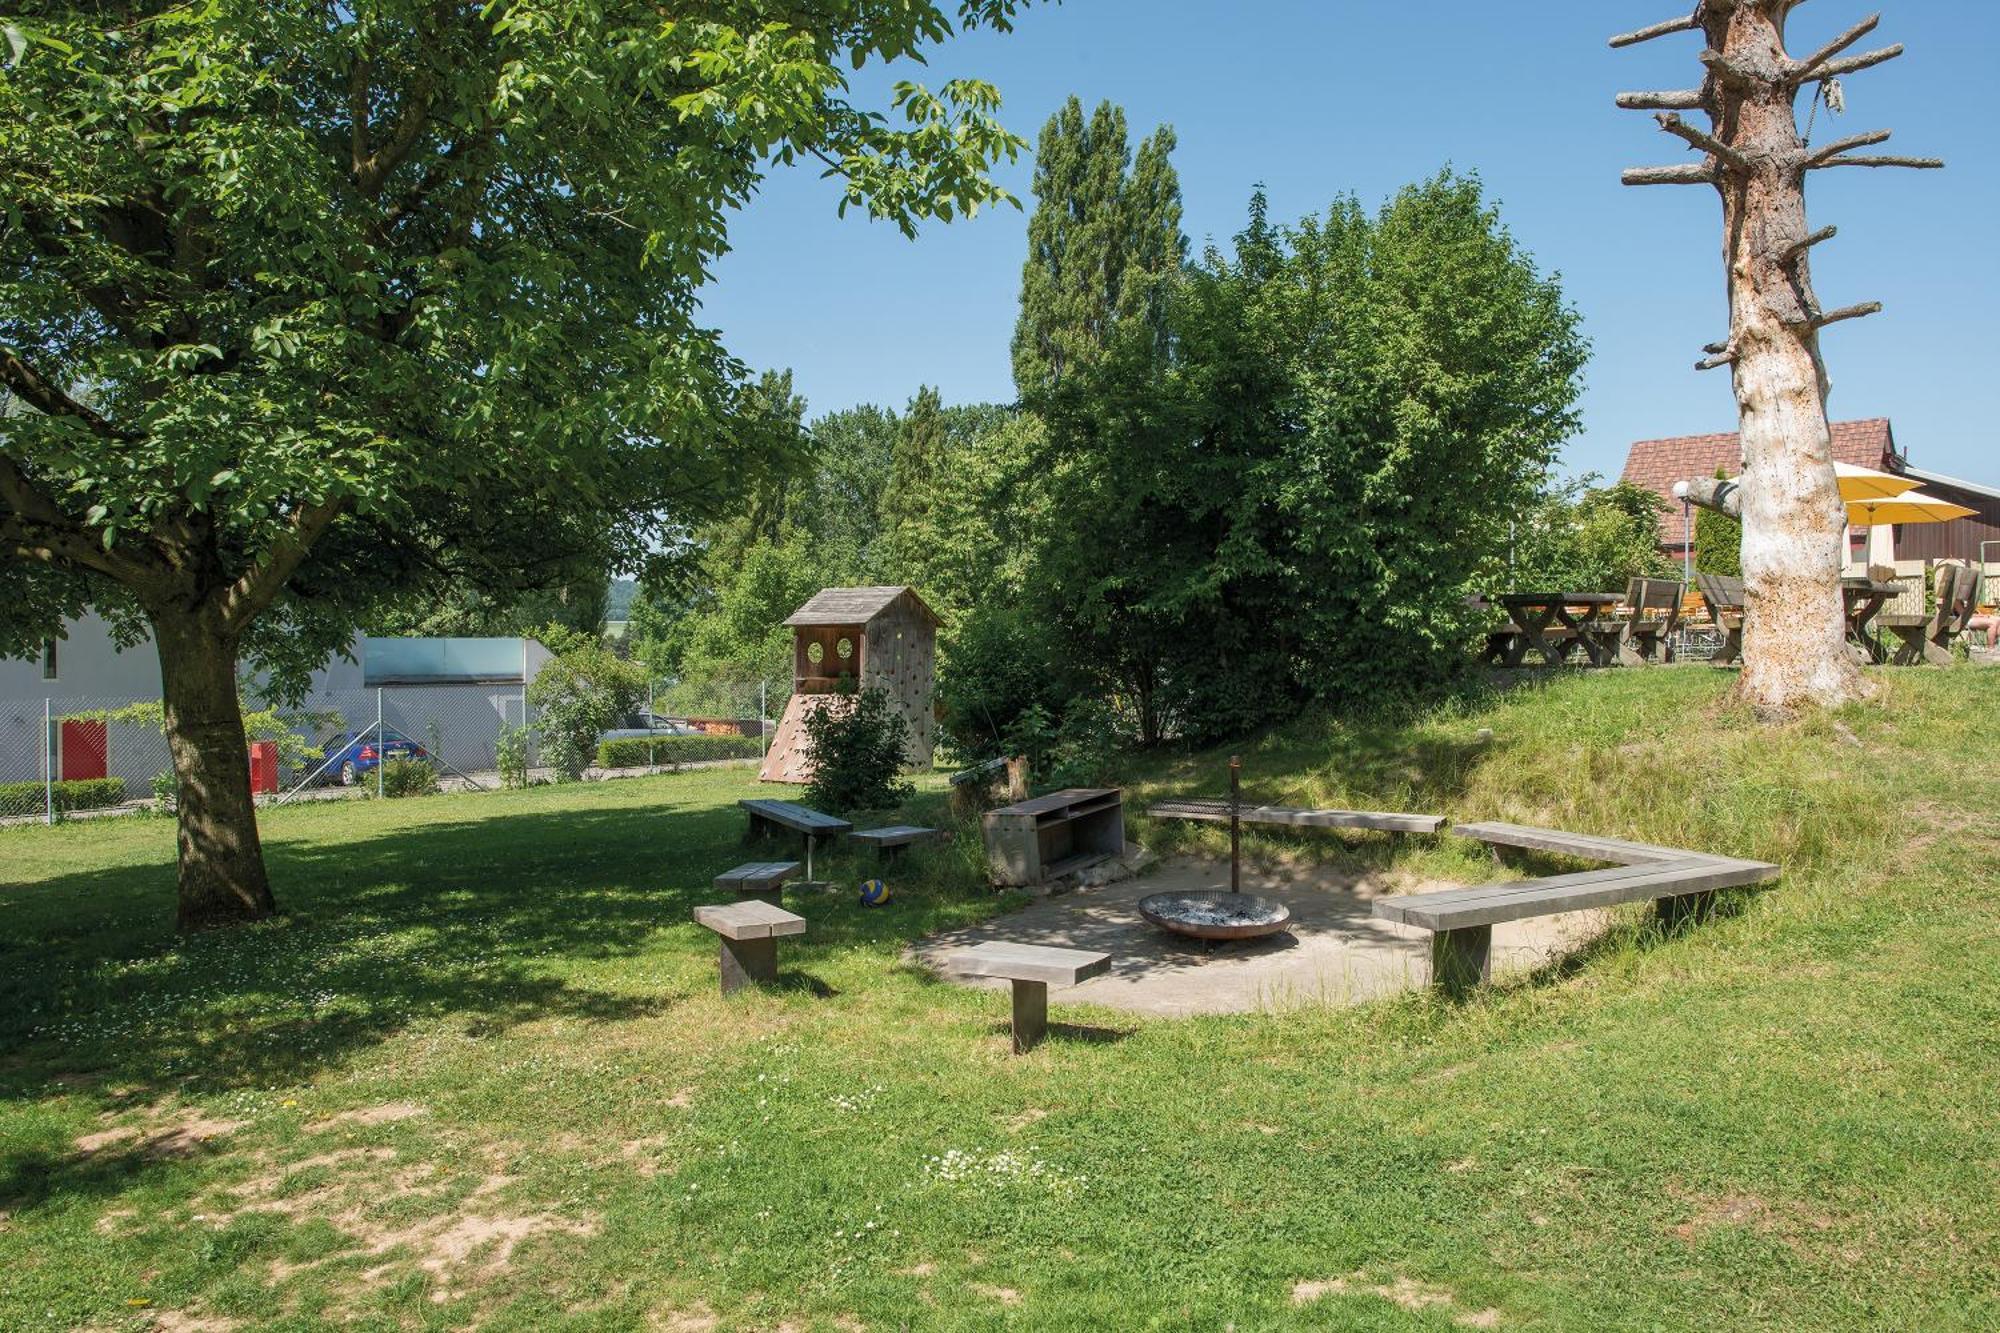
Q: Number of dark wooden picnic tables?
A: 2